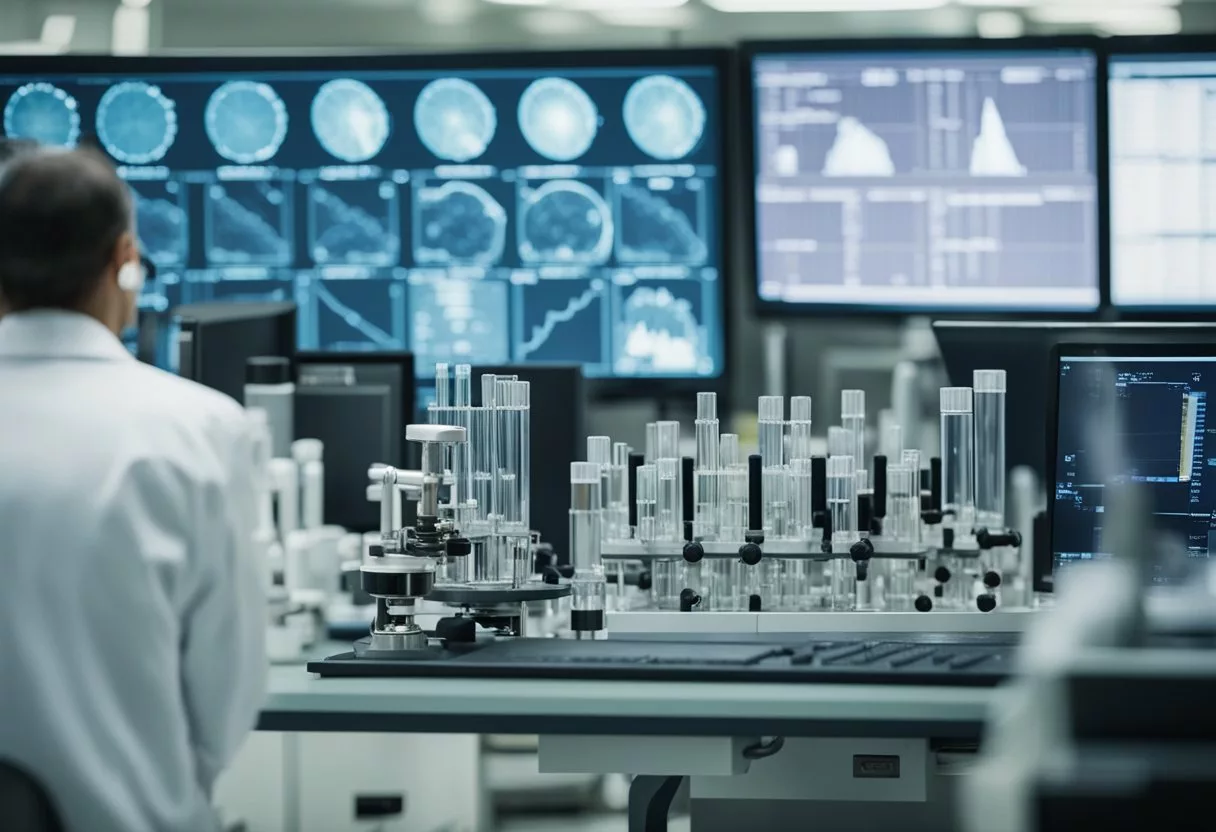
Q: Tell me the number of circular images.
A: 7